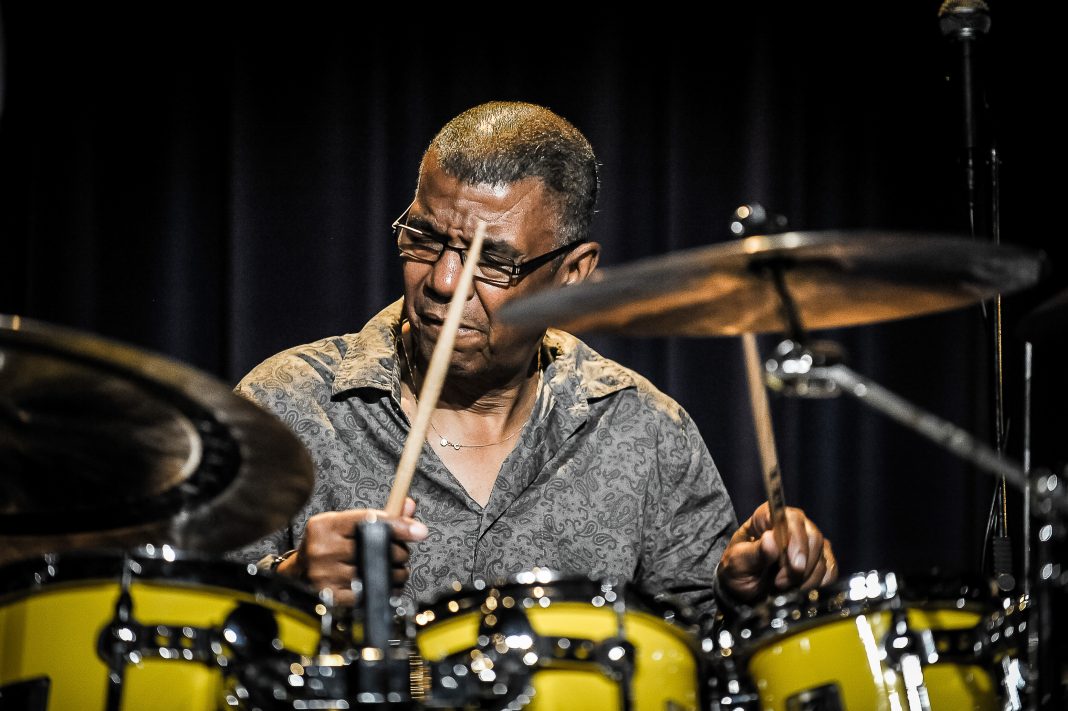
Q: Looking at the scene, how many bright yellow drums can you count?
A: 3